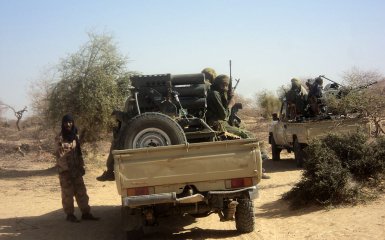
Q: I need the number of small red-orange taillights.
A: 2